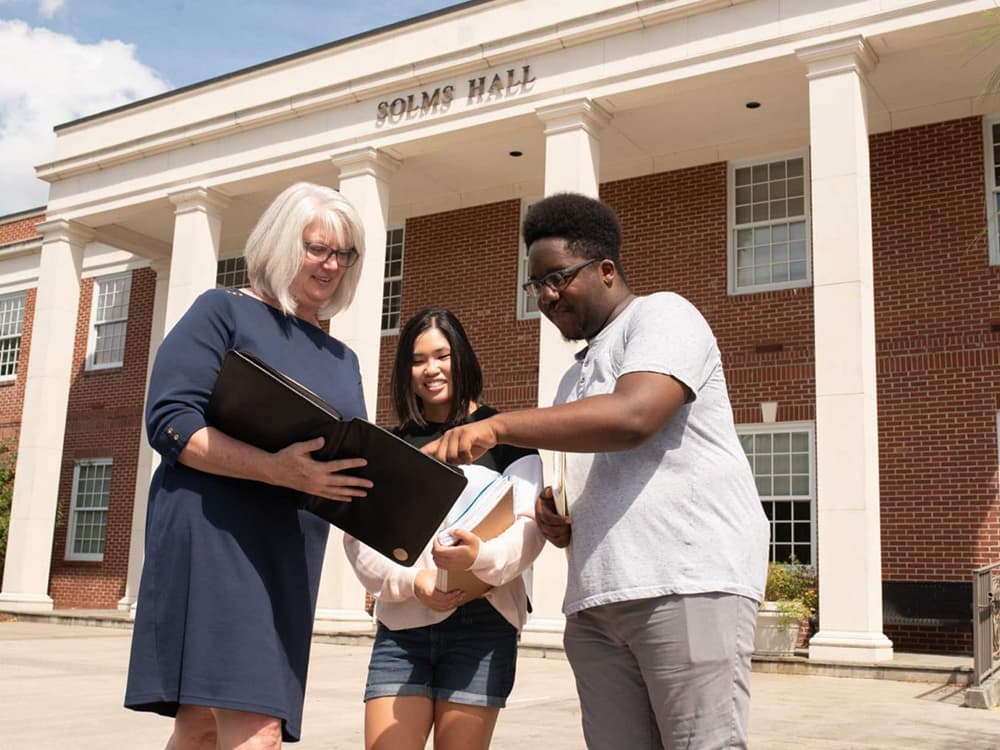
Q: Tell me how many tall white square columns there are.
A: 5